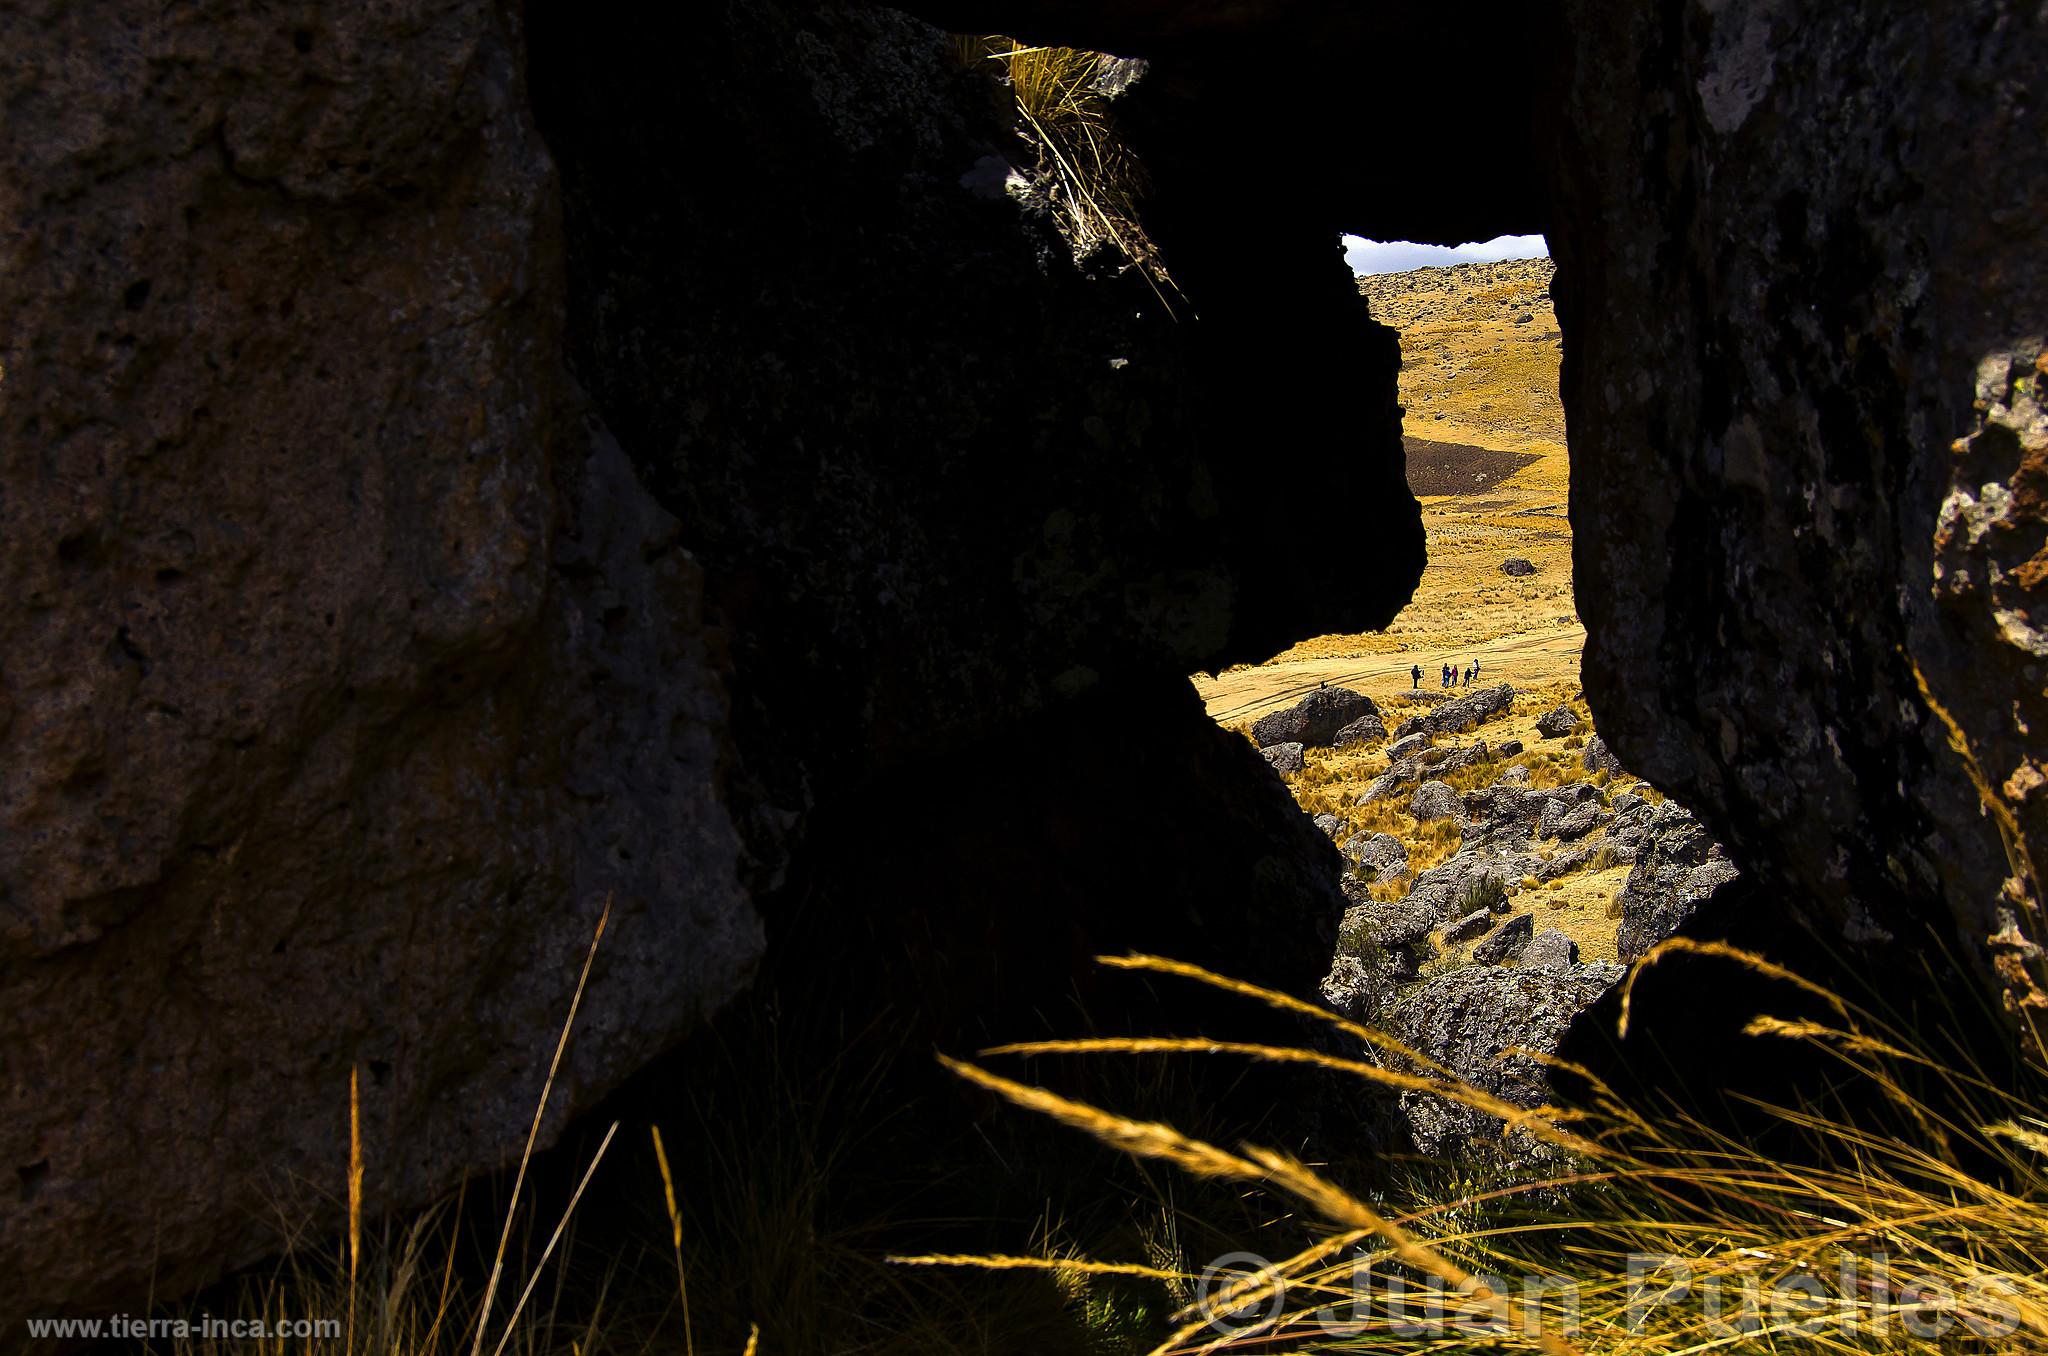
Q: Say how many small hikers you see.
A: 6